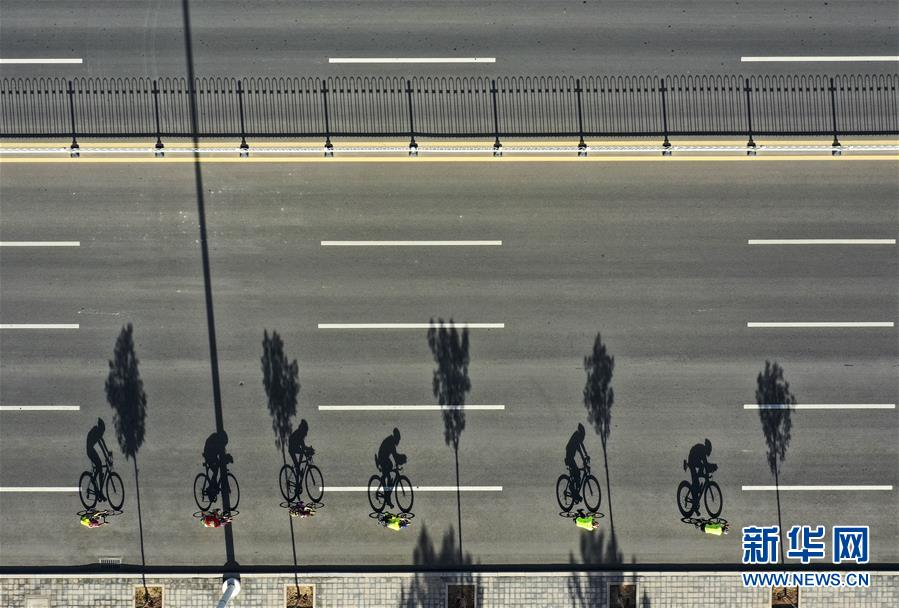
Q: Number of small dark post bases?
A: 10